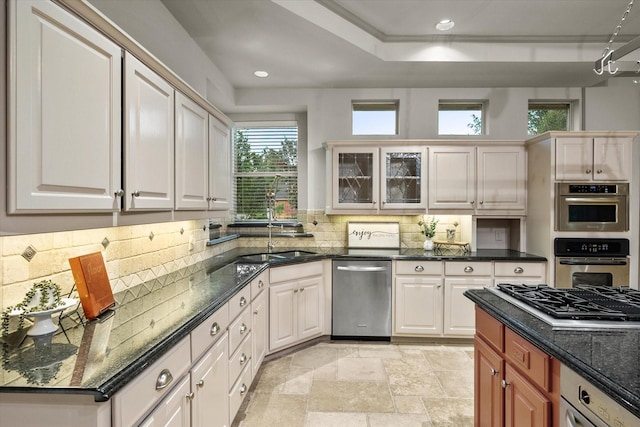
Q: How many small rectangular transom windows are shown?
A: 3